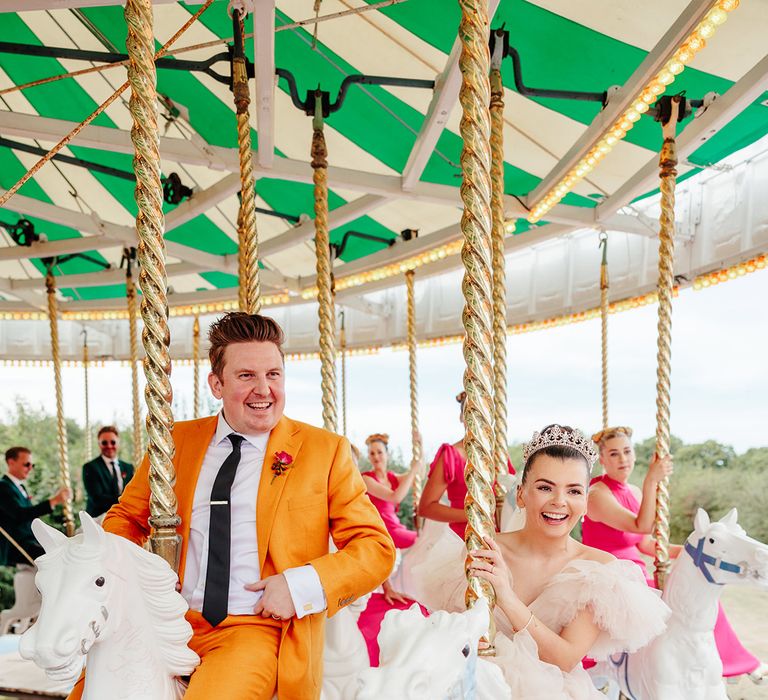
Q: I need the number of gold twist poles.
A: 13